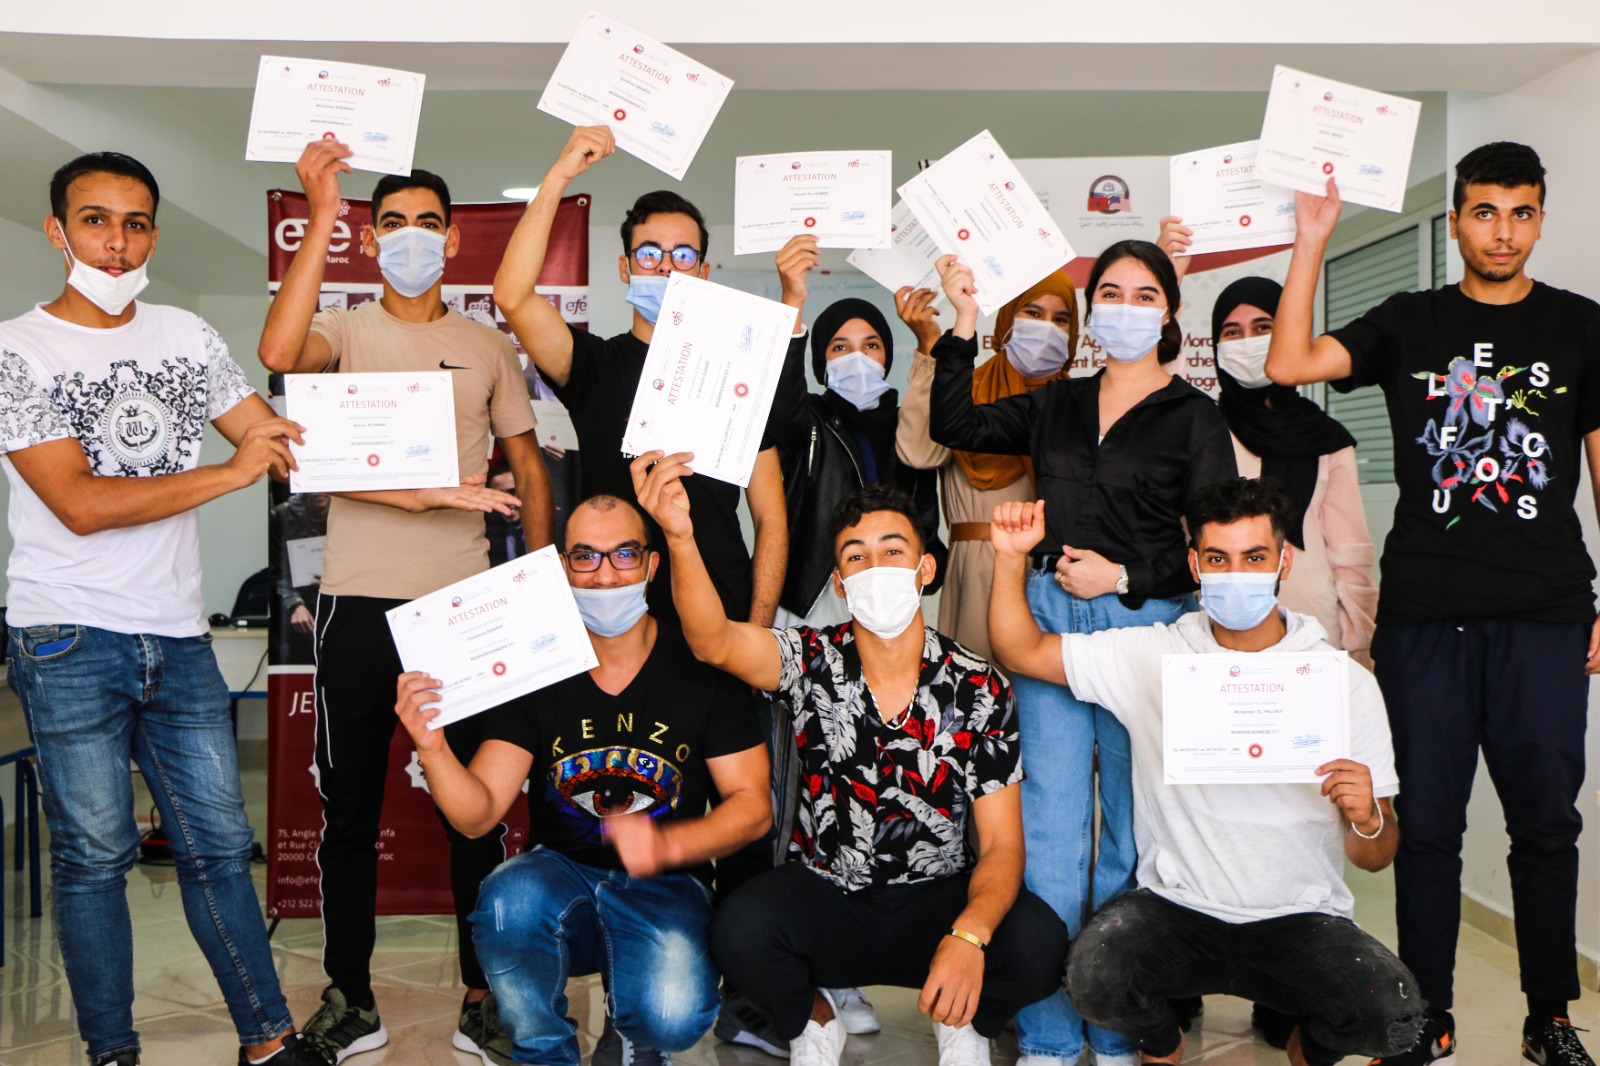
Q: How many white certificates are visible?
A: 11